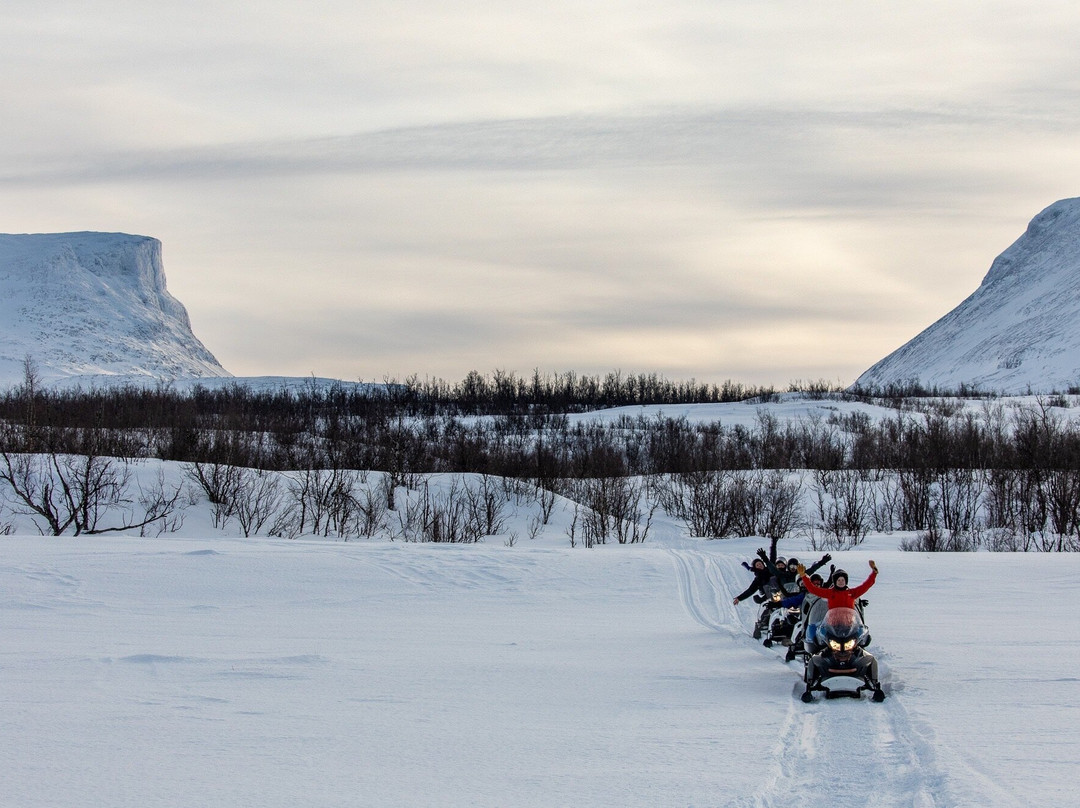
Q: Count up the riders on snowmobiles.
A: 6